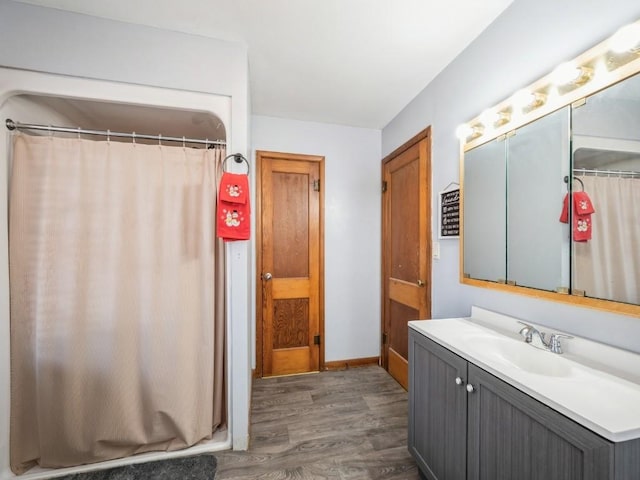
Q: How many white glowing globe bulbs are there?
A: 5